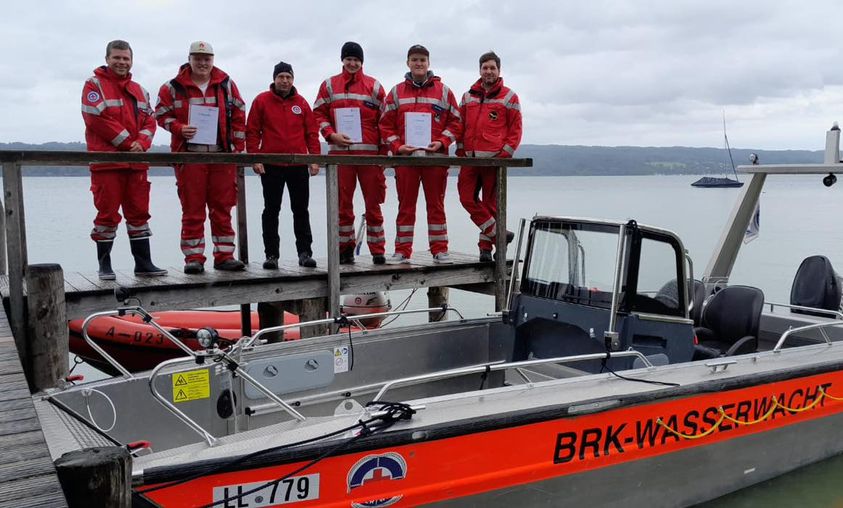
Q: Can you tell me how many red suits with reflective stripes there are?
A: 5